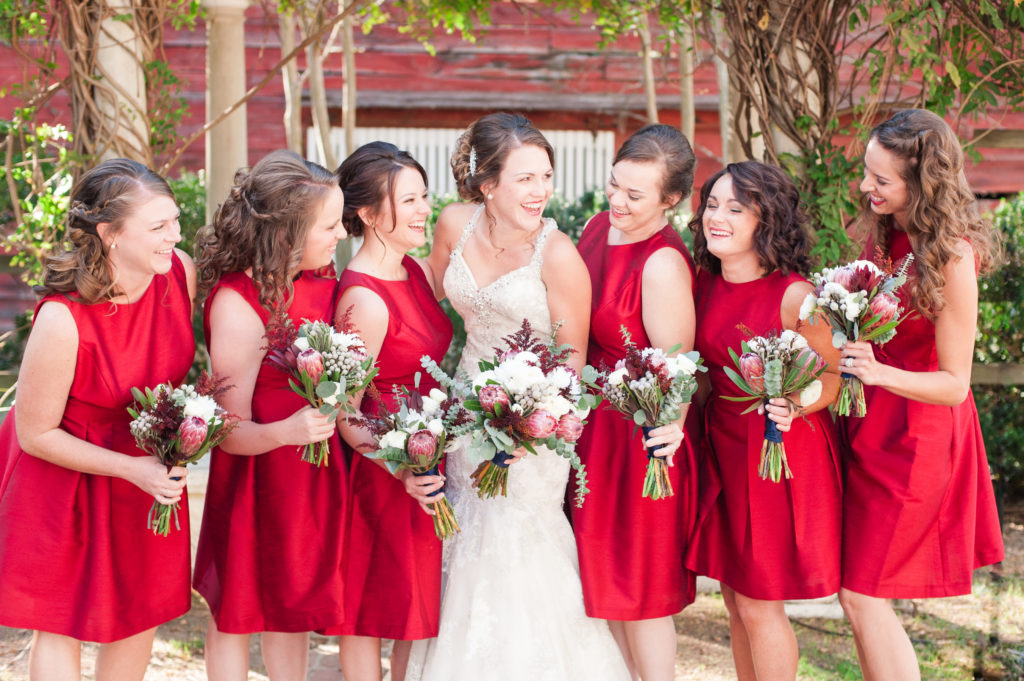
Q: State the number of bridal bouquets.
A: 7